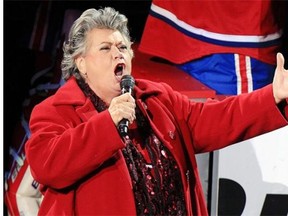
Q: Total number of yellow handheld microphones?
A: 0